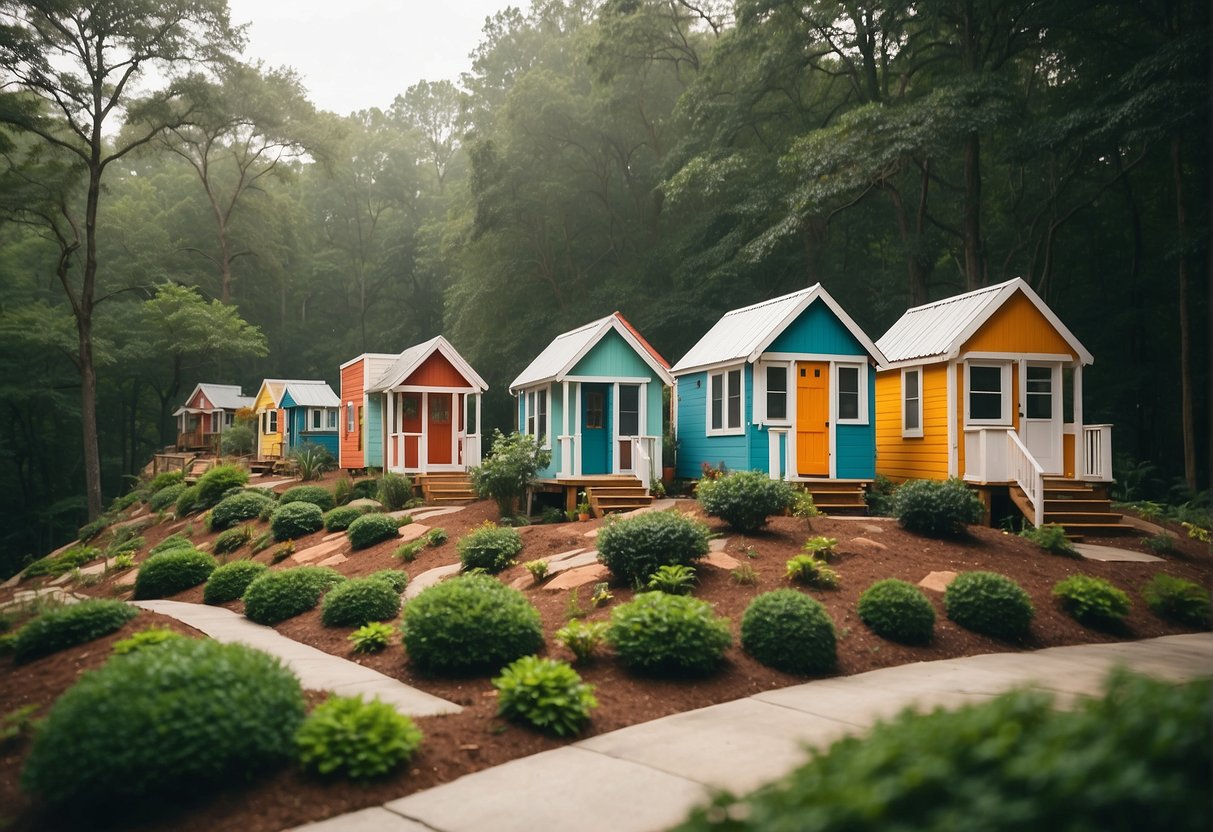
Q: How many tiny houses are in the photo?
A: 7